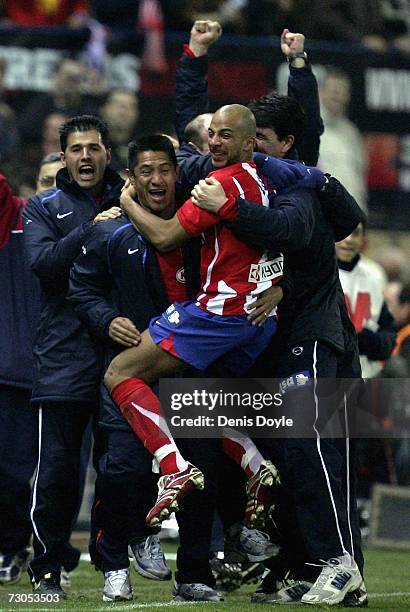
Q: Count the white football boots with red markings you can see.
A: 2